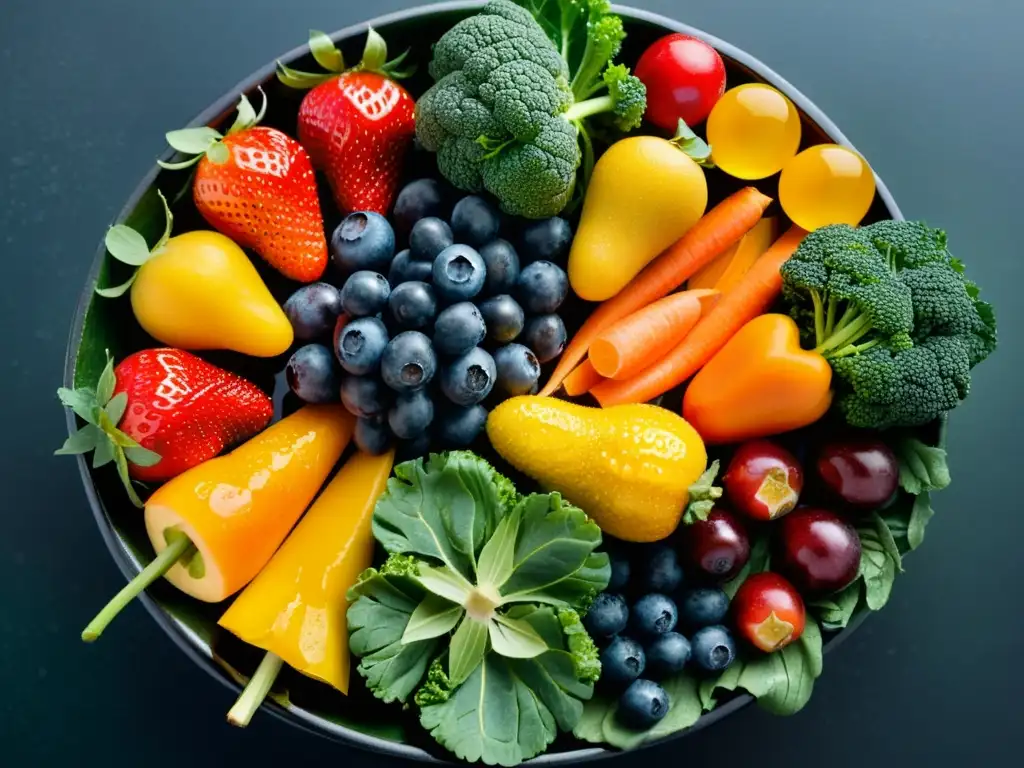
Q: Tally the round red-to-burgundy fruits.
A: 6